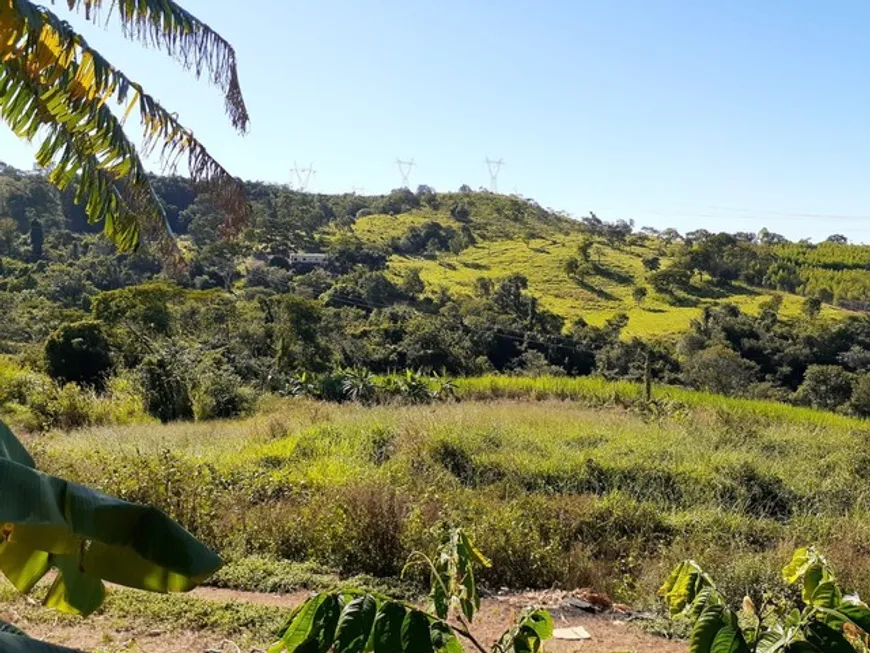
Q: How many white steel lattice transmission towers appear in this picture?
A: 3